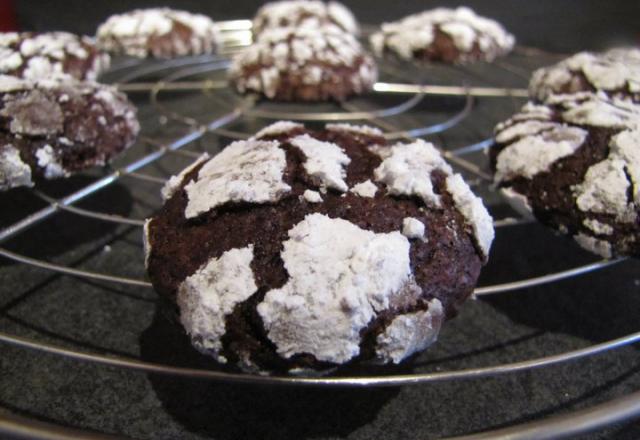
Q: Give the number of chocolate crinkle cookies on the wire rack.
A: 9